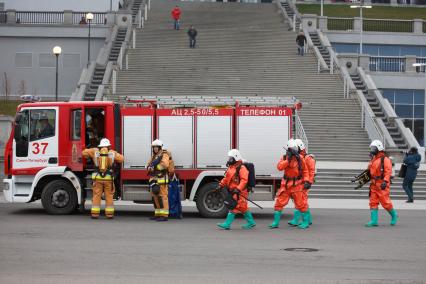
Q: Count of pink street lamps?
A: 0